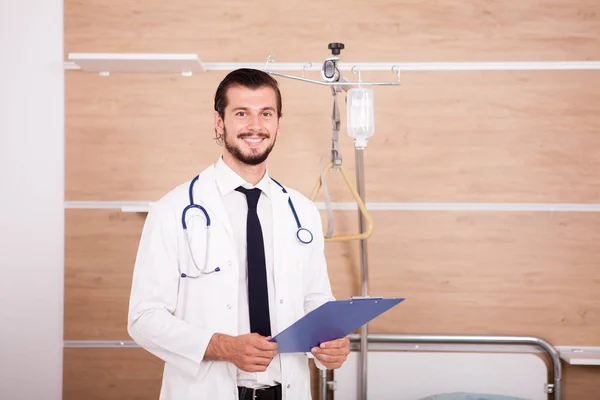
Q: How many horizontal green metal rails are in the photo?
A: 0